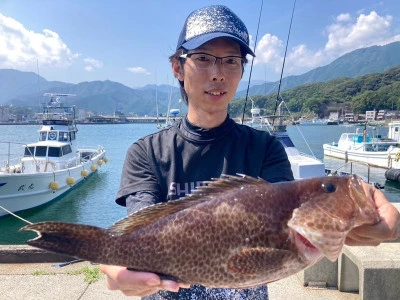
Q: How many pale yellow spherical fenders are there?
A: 6